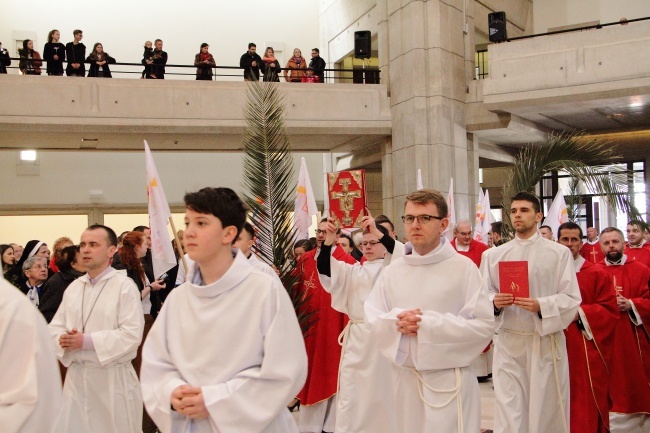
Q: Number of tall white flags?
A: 7